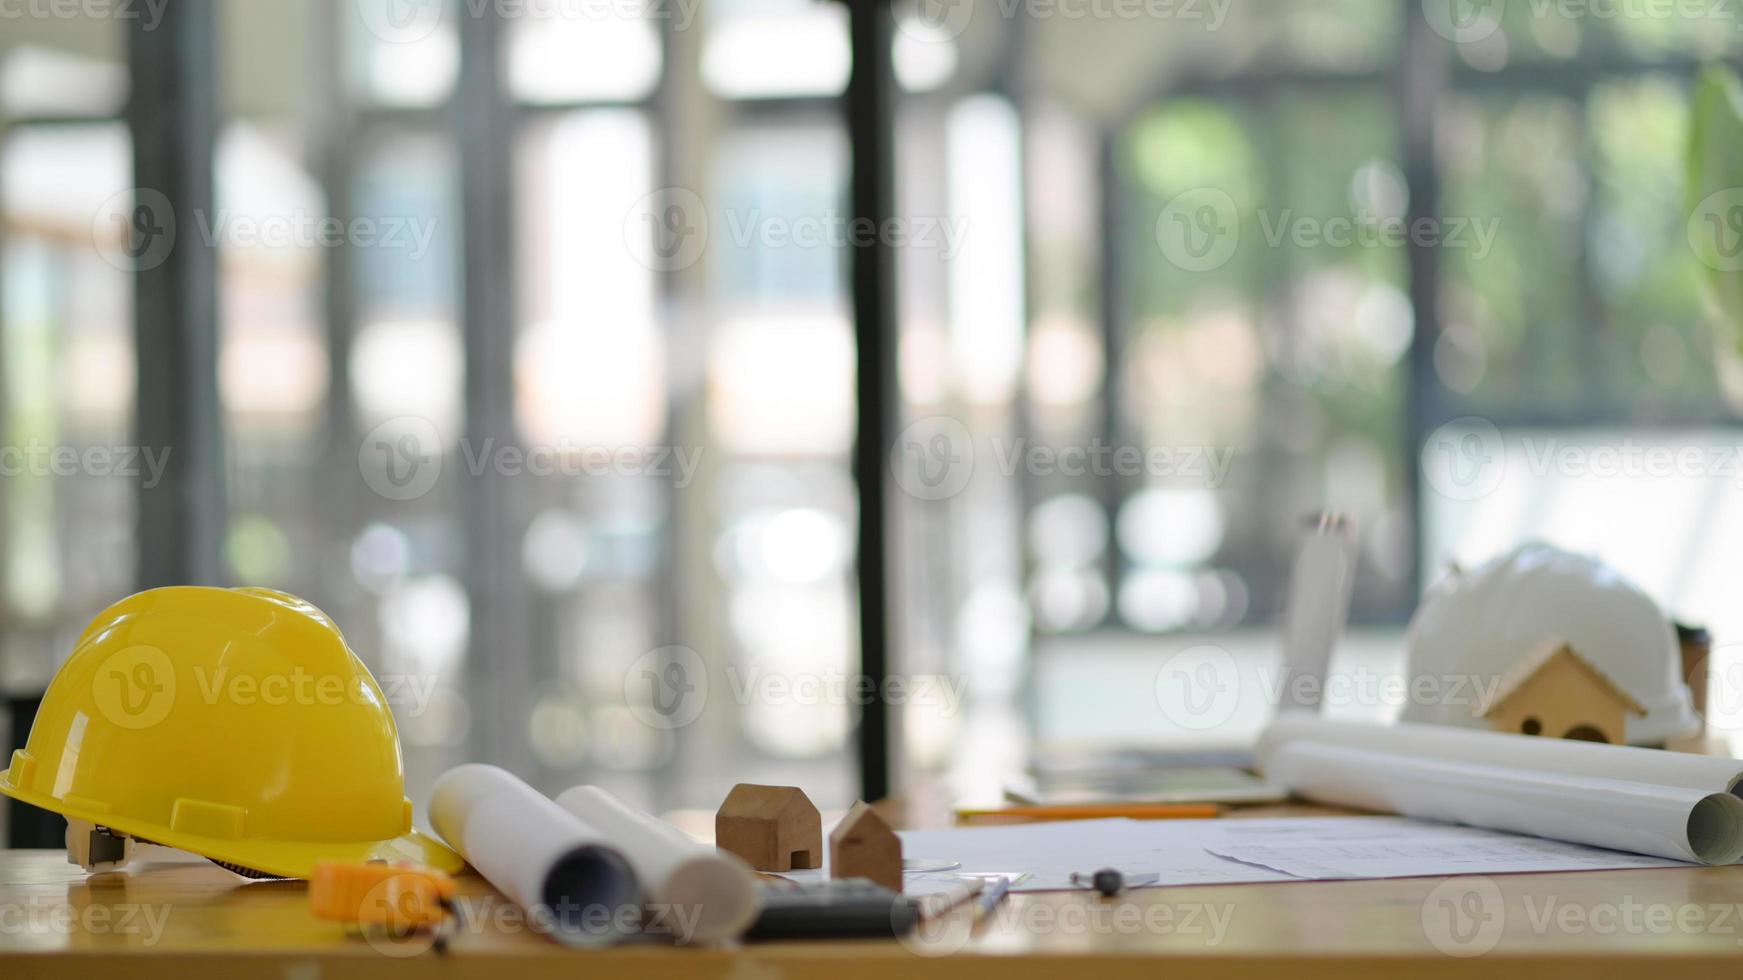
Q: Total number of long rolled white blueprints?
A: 4